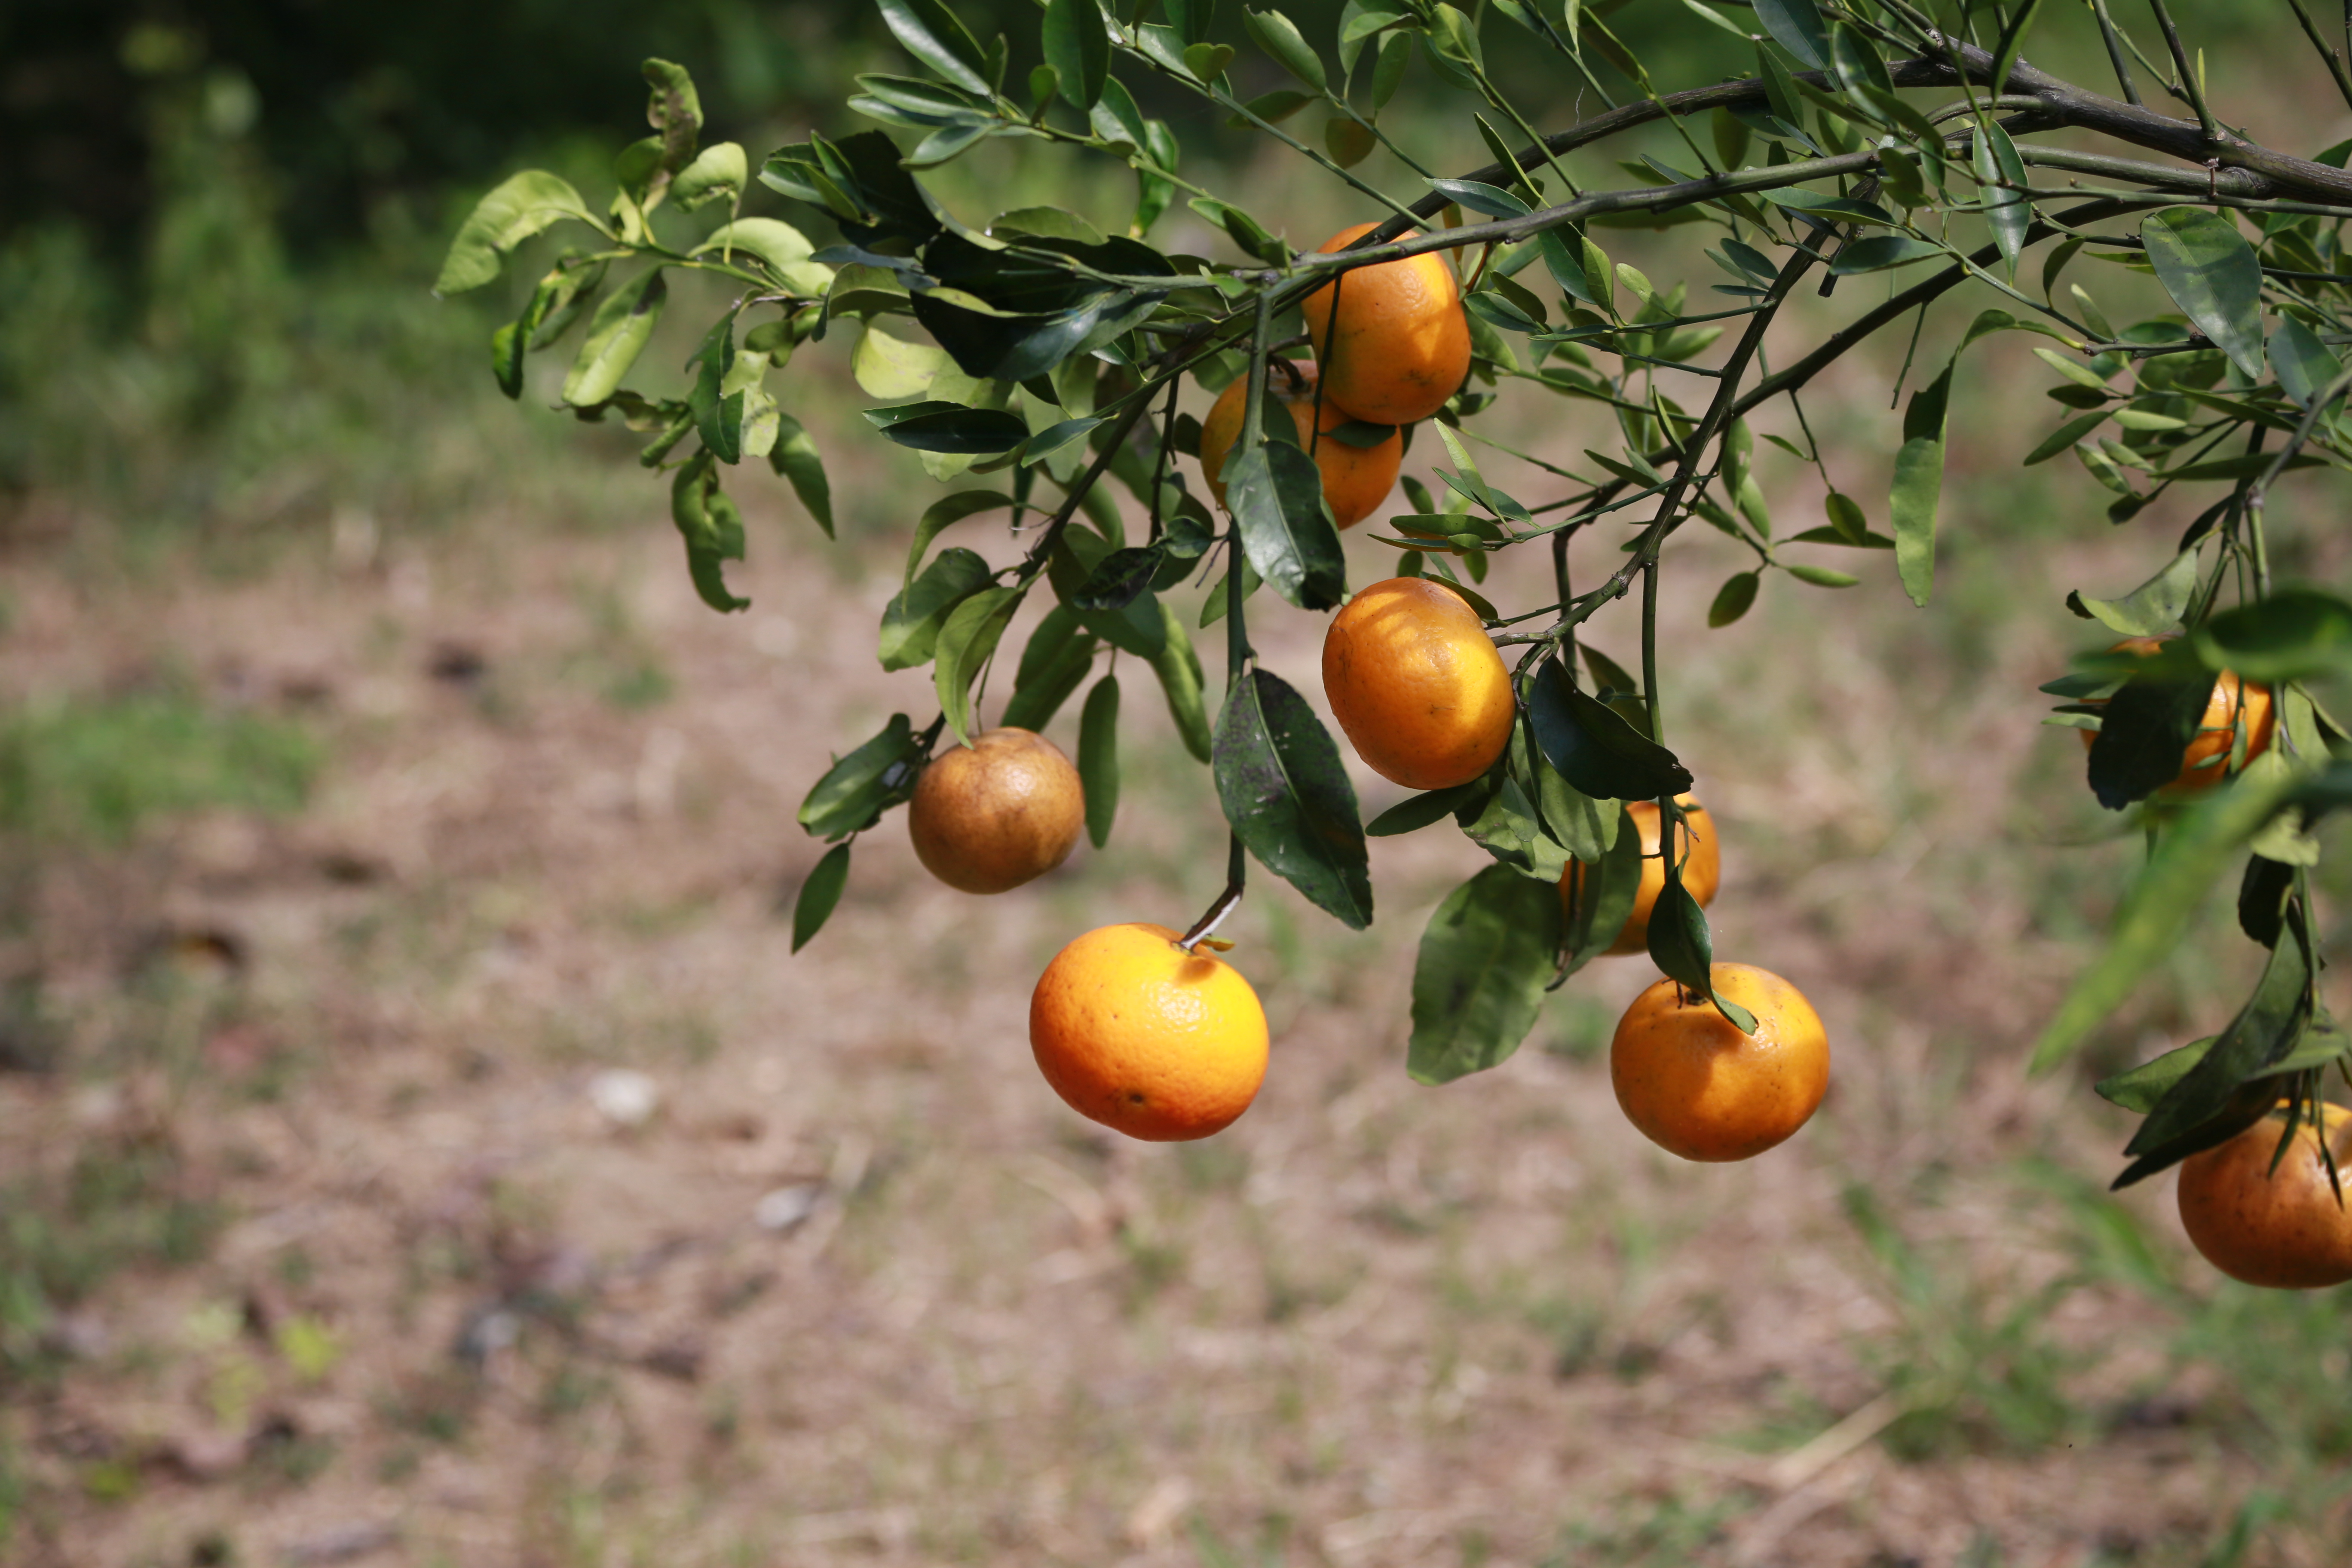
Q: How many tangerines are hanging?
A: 9